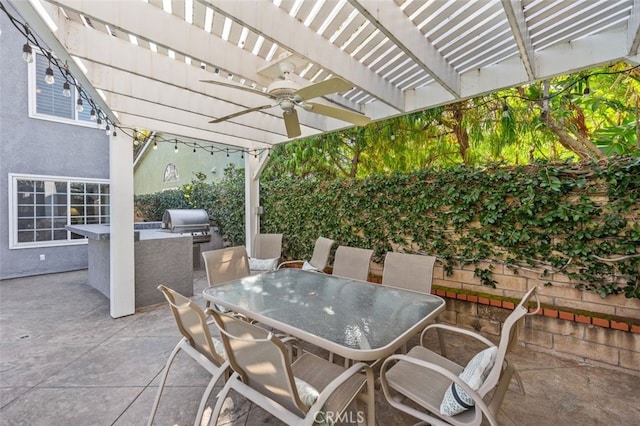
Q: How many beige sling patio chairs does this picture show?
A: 8